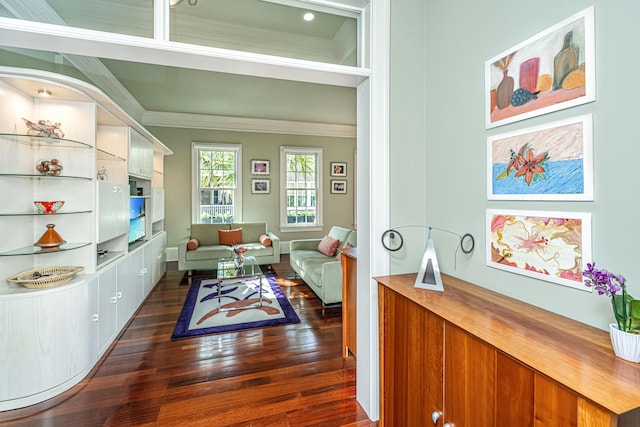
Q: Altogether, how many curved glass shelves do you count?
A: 4